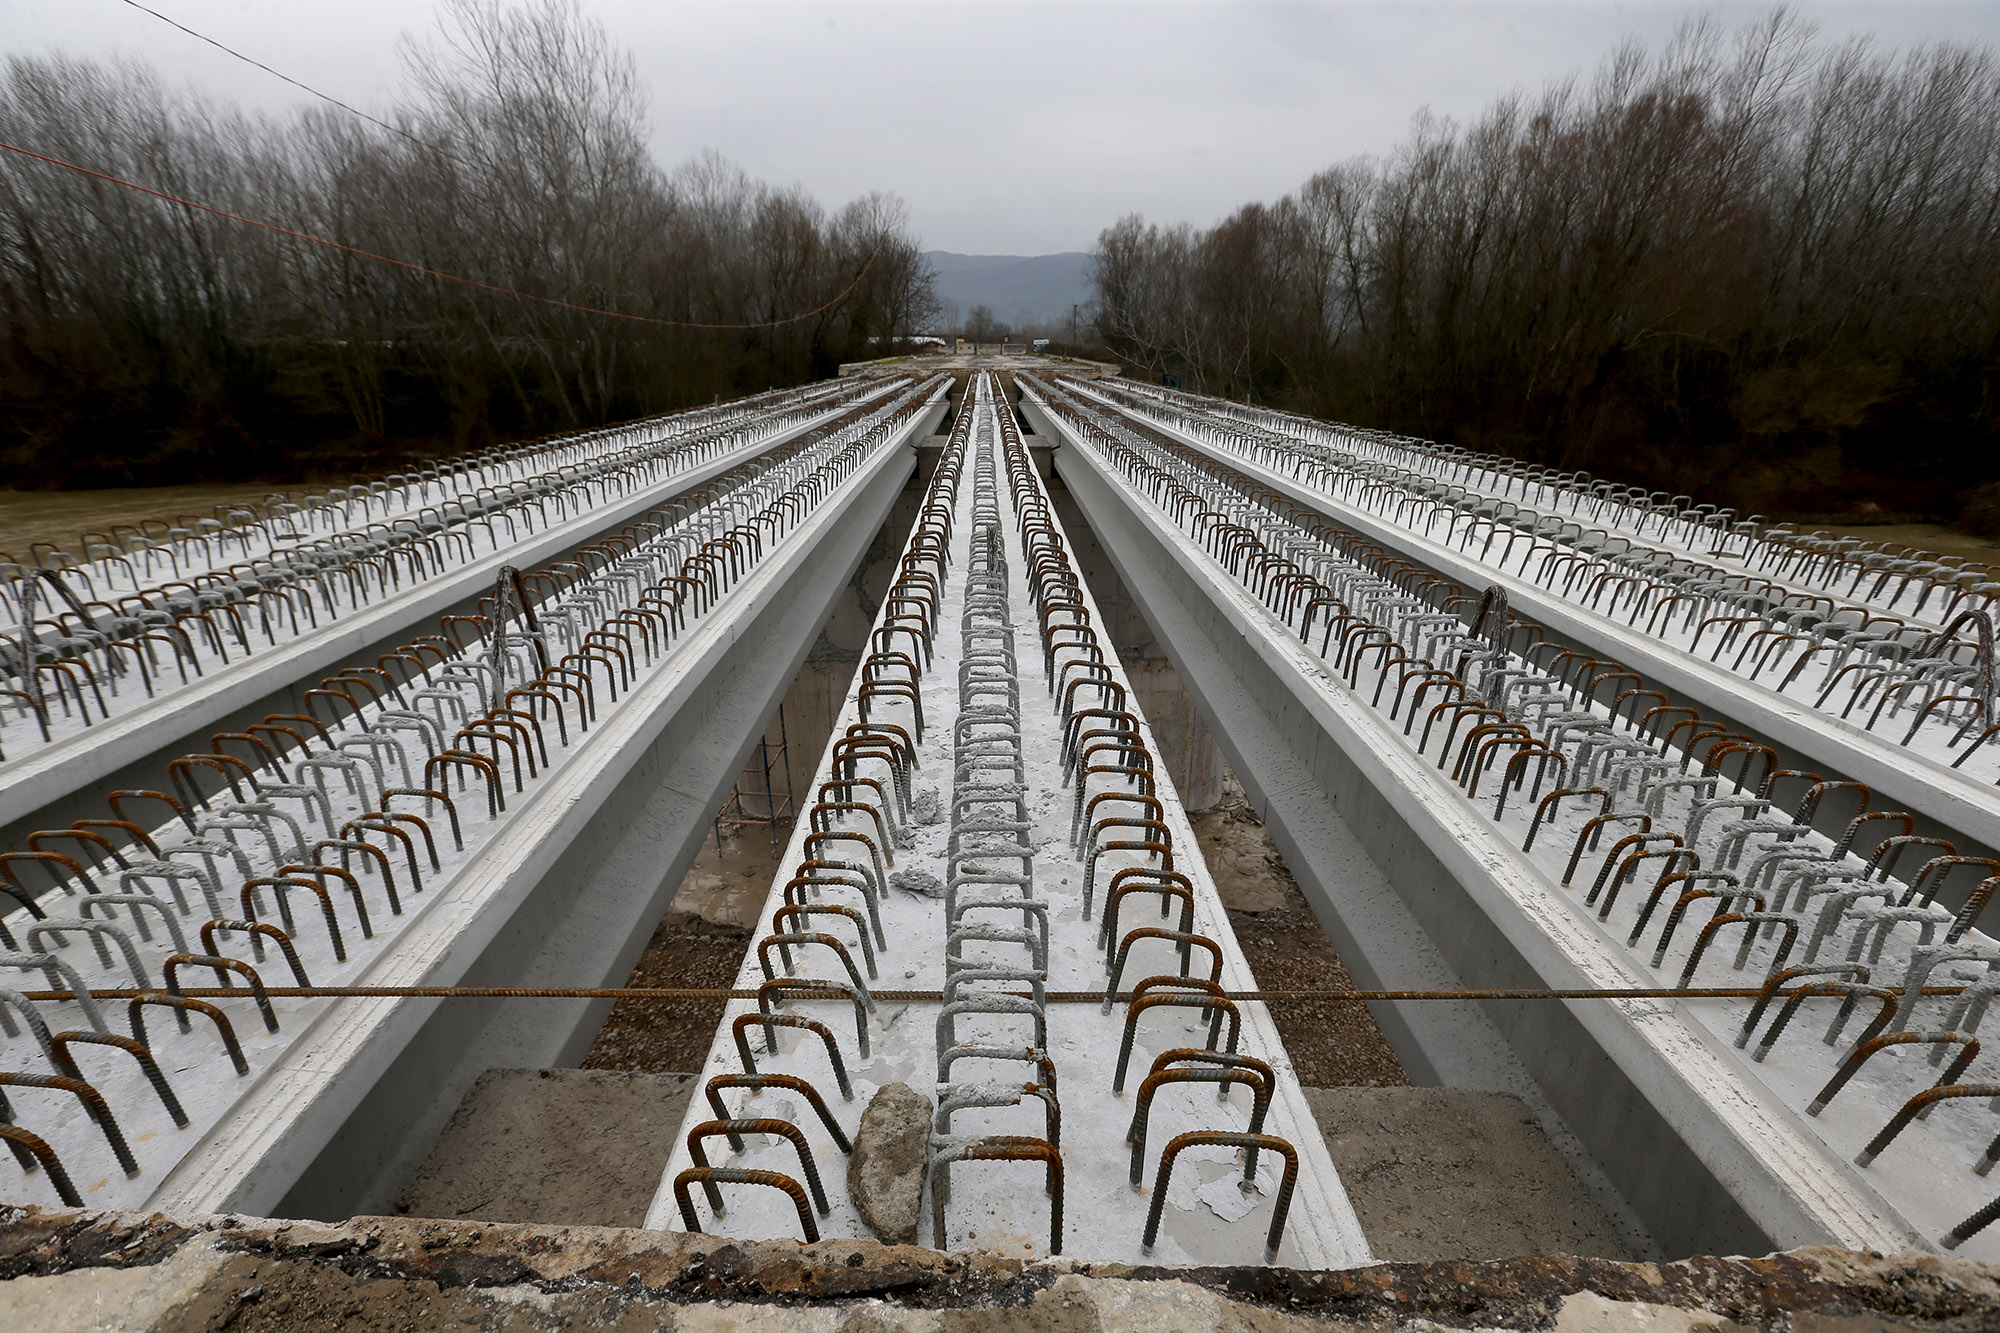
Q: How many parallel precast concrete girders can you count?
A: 7